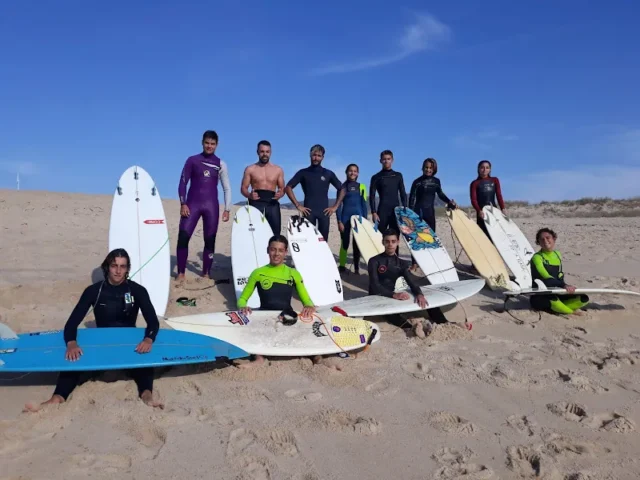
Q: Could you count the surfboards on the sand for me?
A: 11